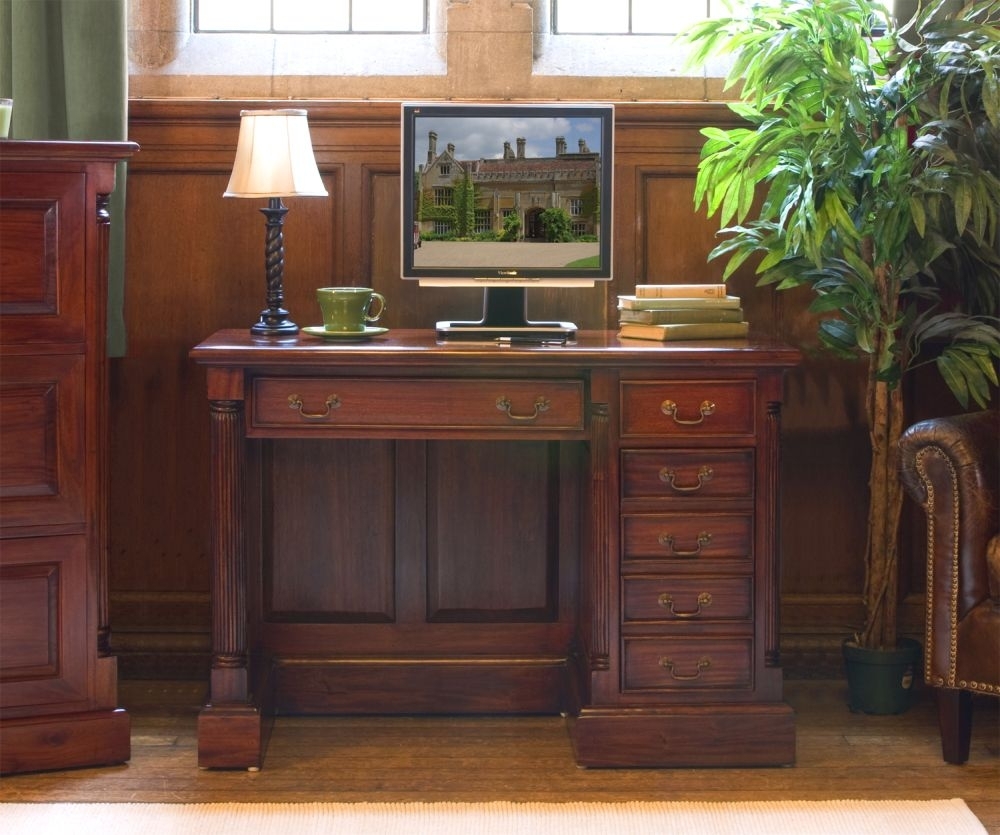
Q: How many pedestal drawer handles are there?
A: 5